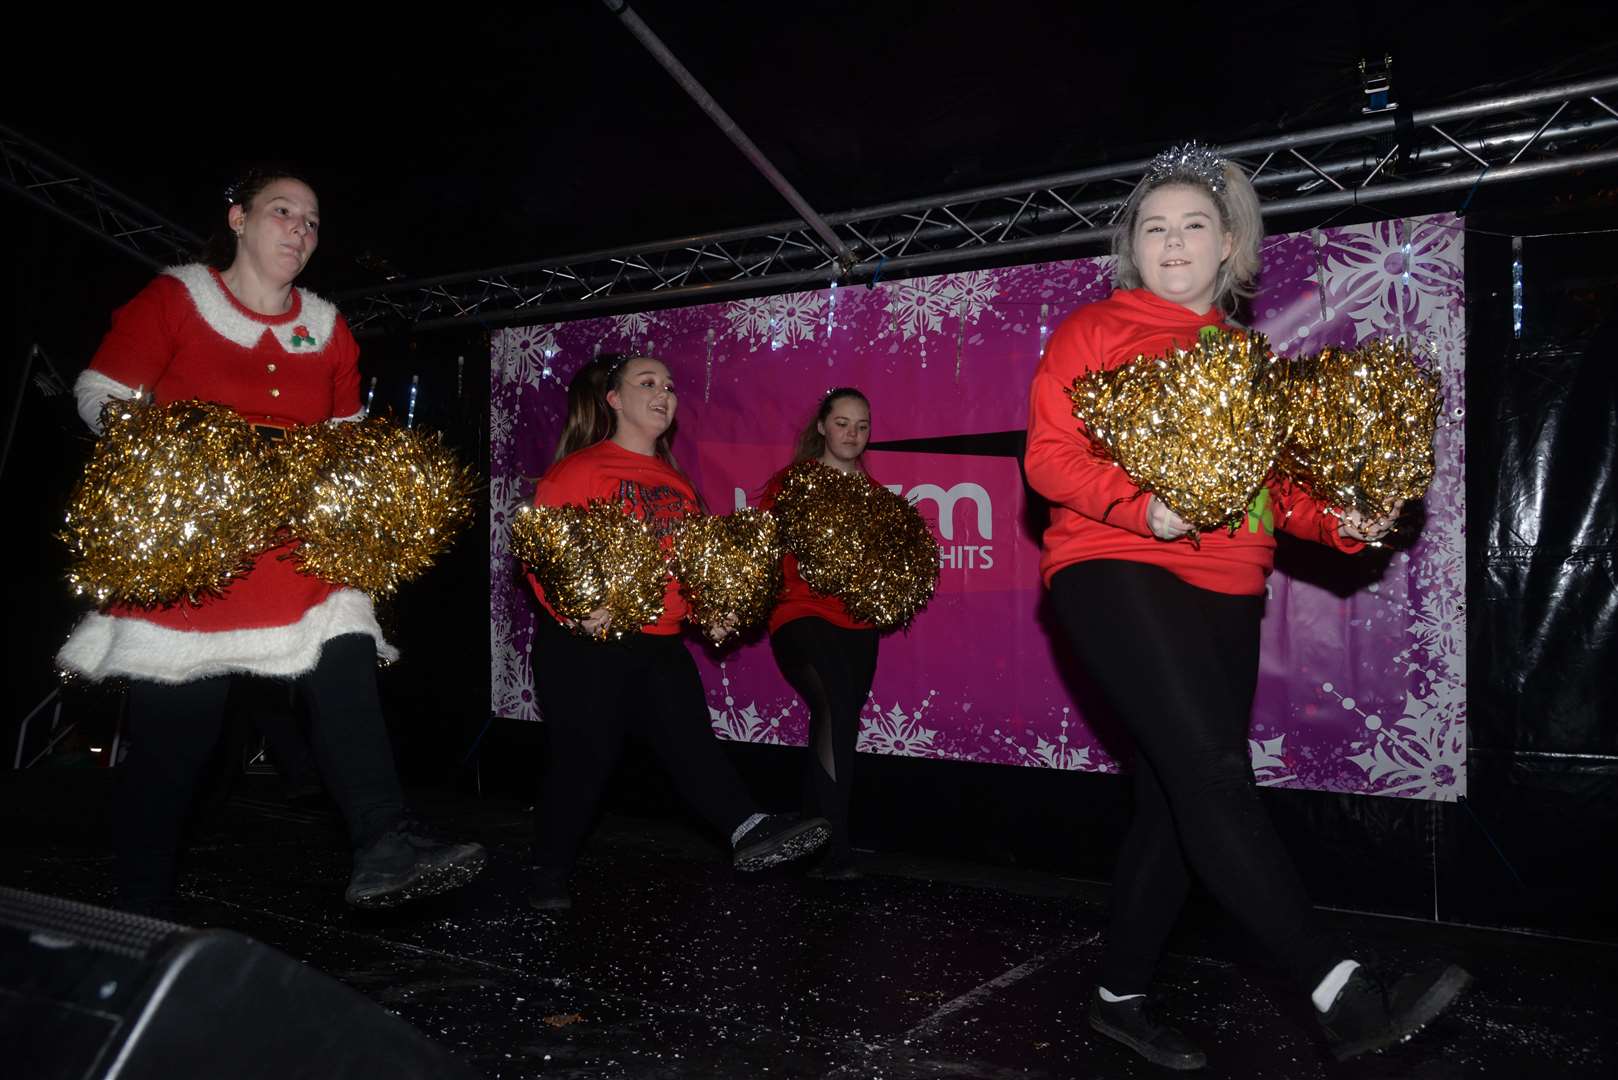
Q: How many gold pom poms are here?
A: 8